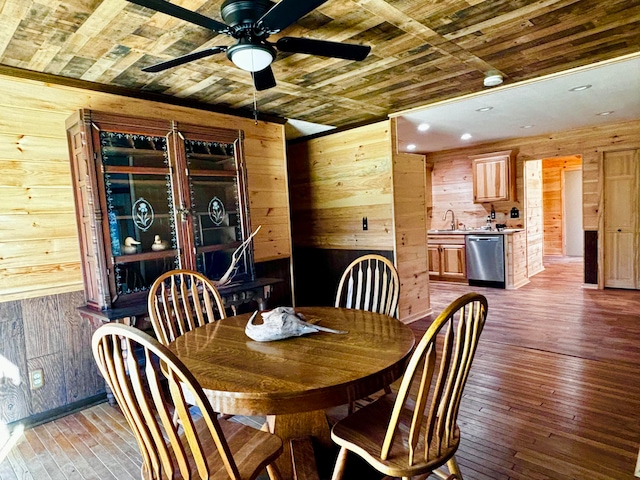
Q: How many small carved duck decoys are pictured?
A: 2